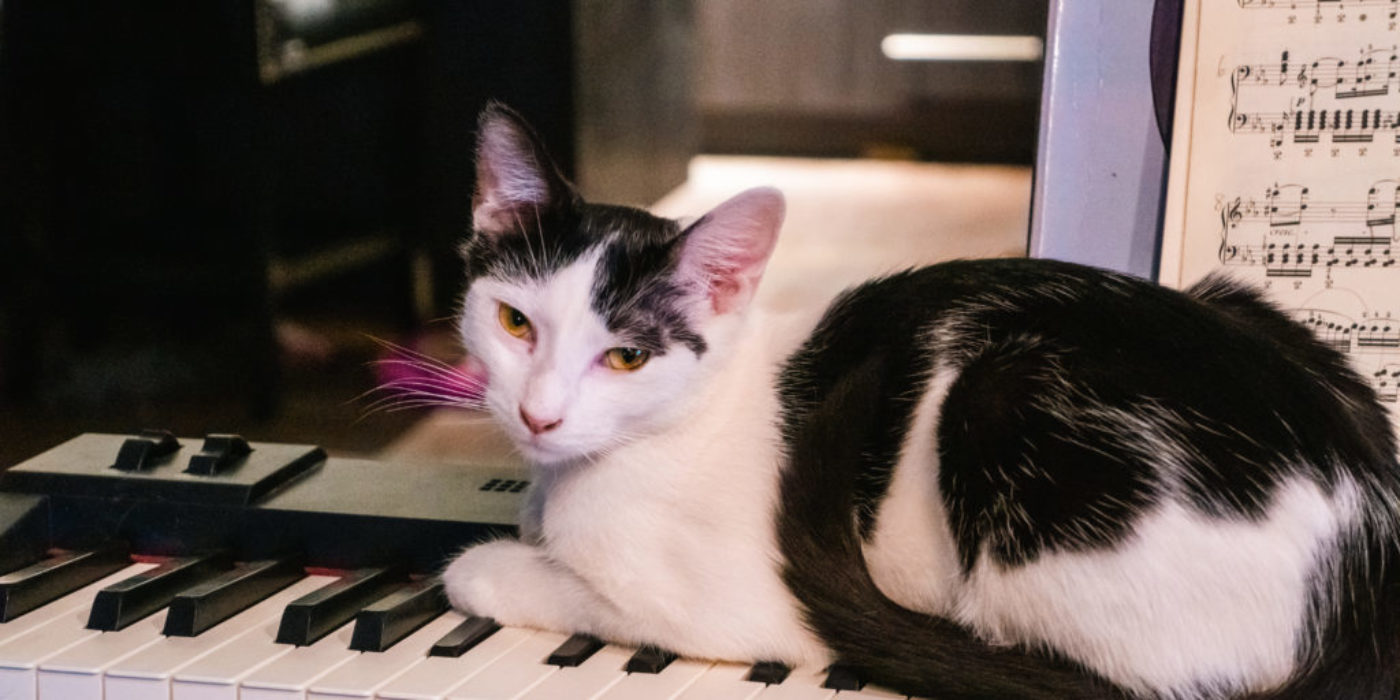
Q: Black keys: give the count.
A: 10